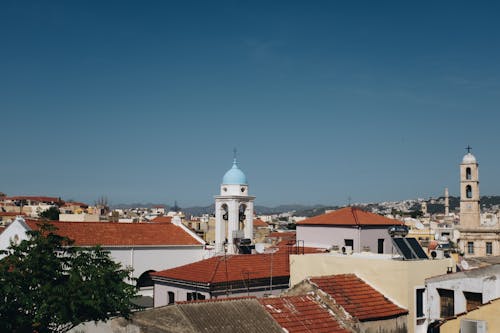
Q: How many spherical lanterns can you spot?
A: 0